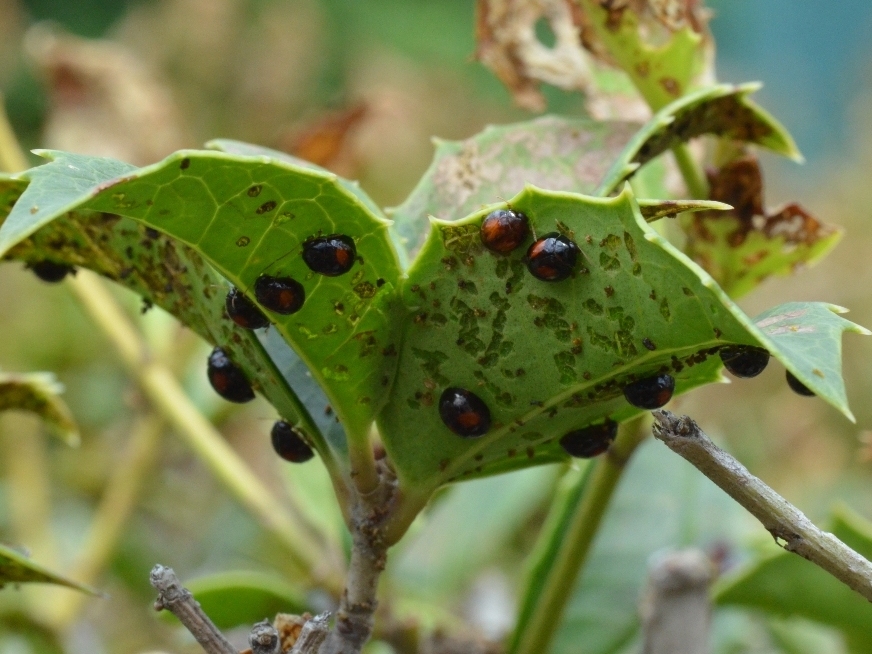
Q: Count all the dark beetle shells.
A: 13